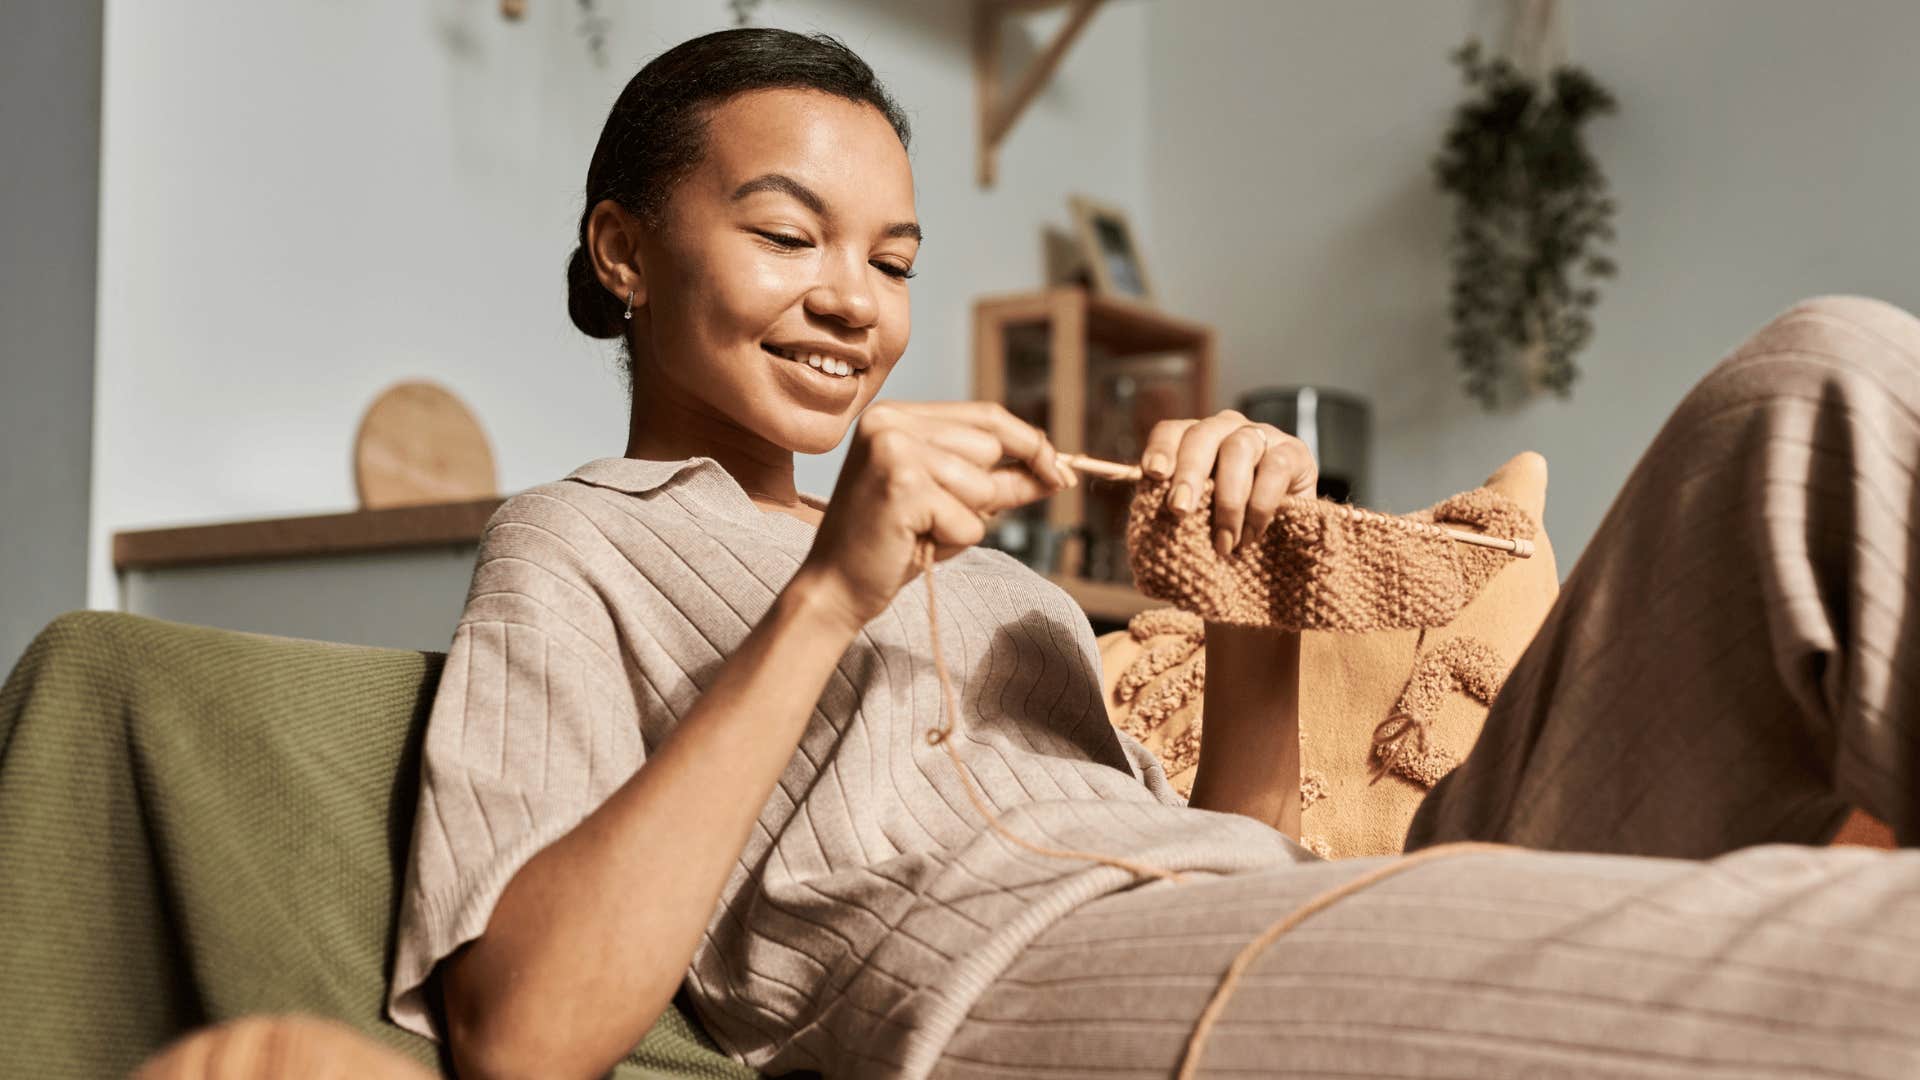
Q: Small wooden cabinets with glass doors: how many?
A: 1